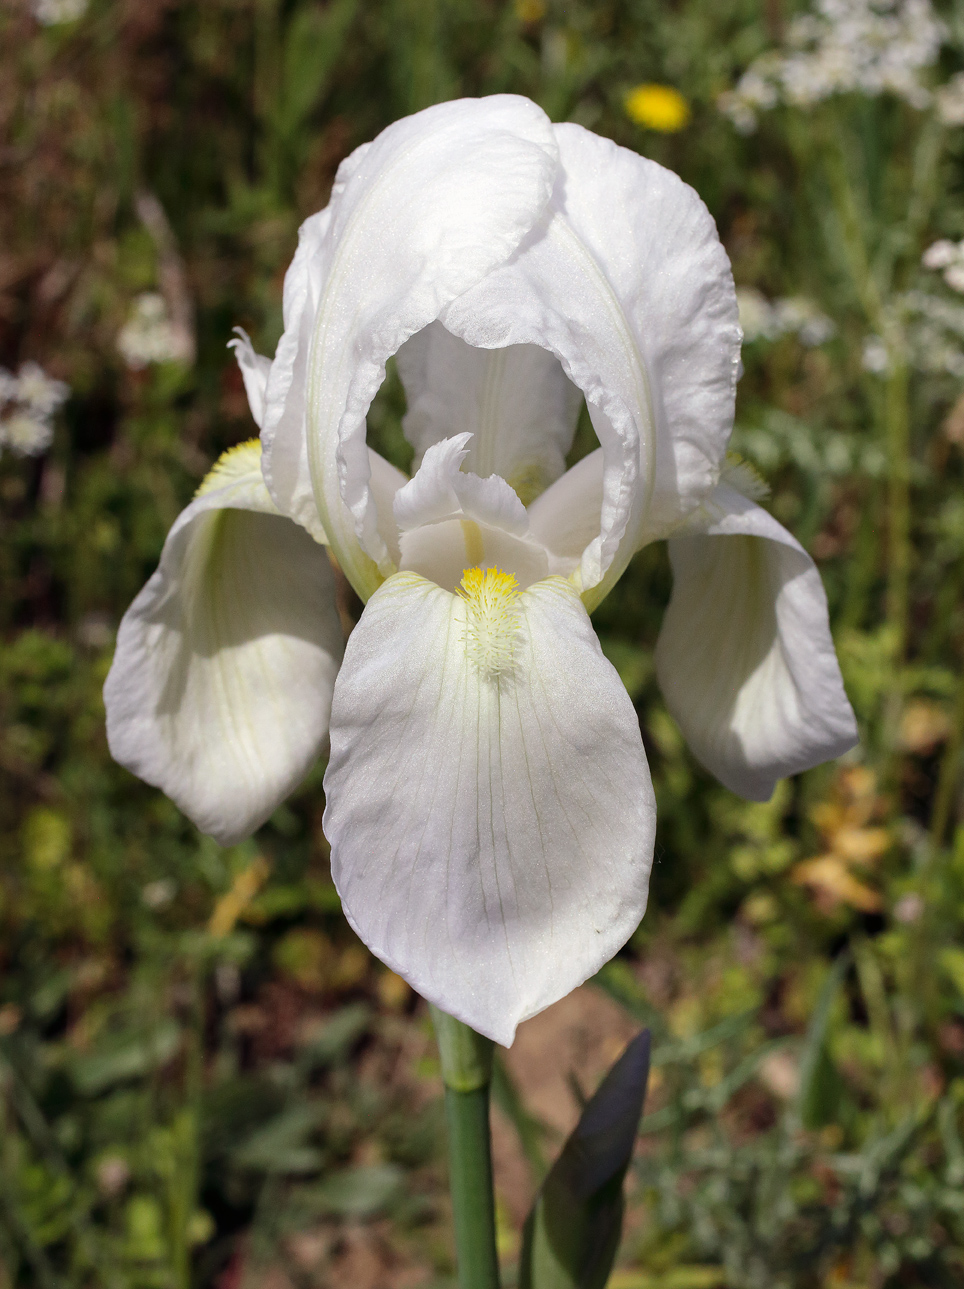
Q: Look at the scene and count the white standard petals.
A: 3